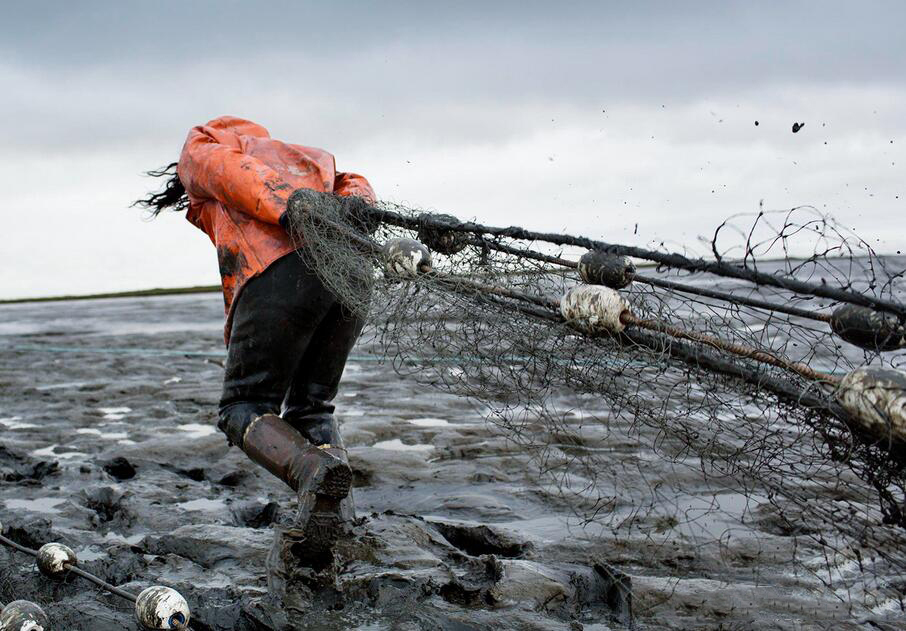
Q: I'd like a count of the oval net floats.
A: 9